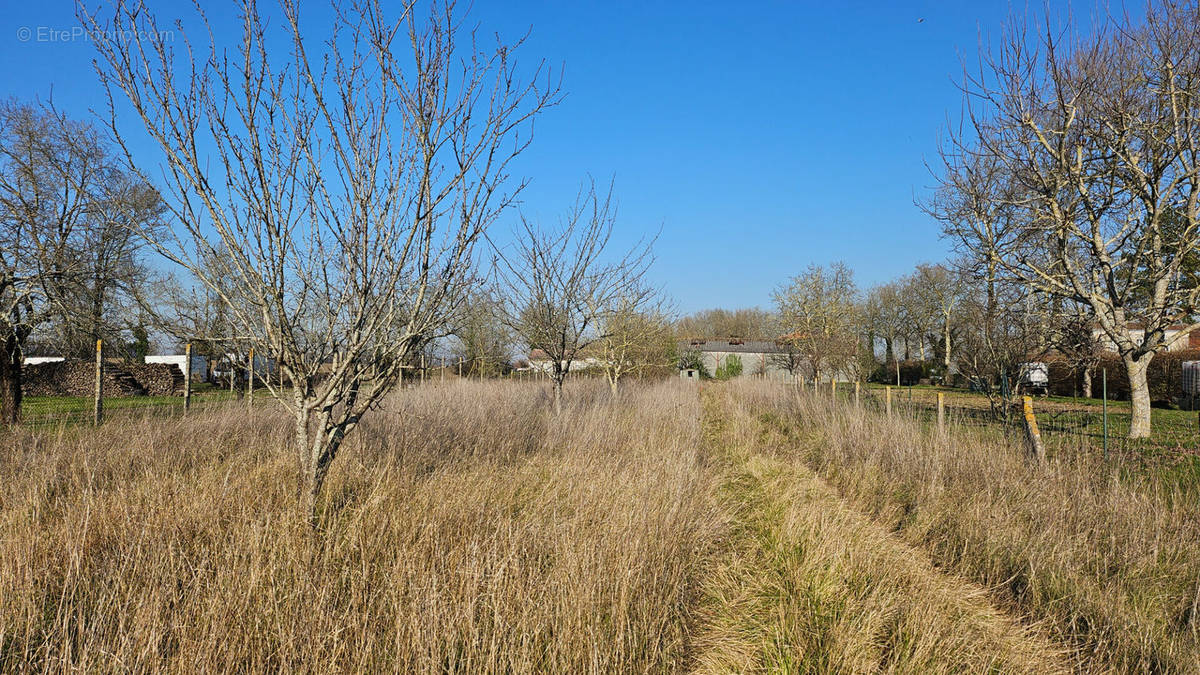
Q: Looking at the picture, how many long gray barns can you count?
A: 1